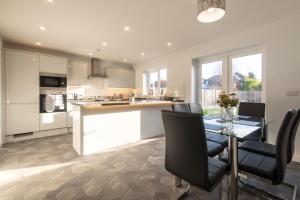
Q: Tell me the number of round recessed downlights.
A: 9